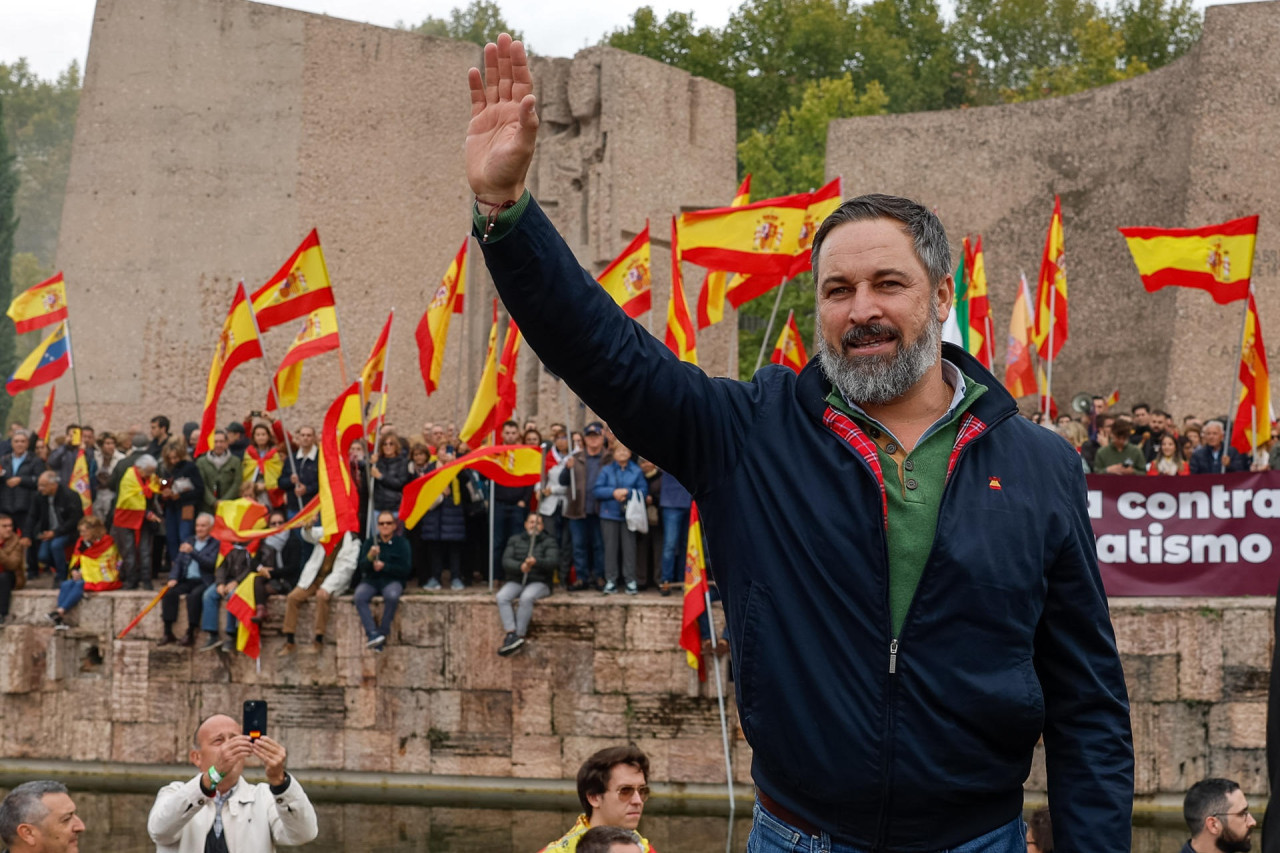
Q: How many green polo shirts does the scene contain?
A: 1